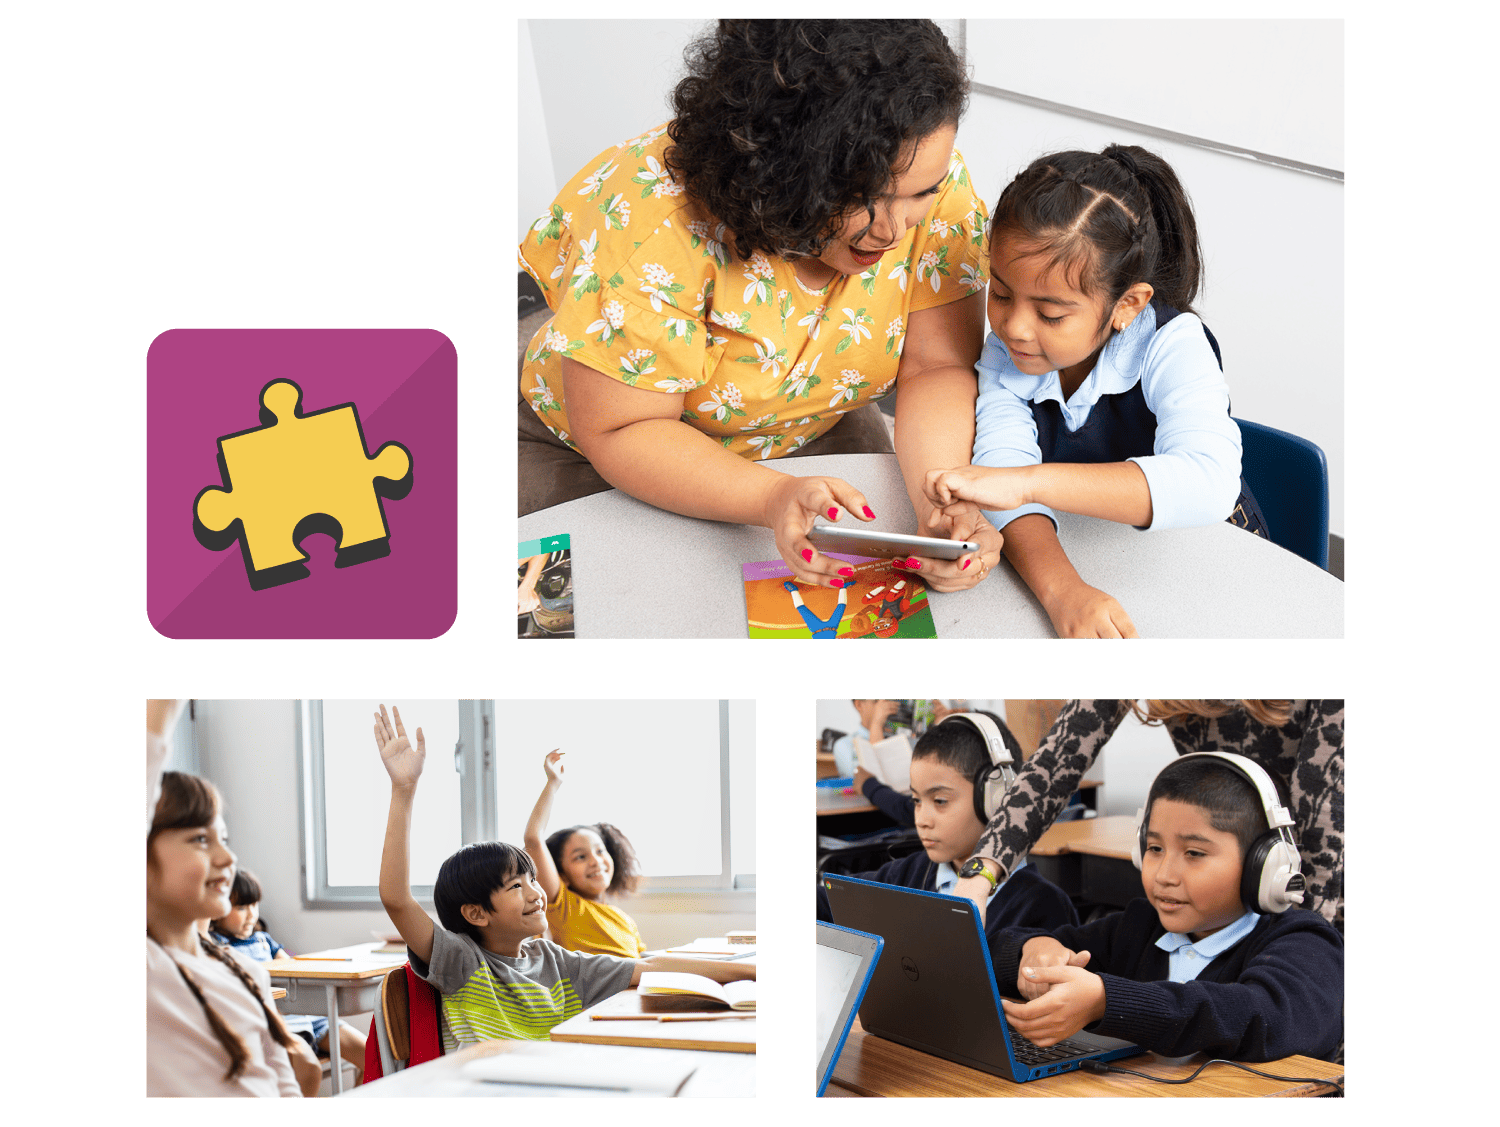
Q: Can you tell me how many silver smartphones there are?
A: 1